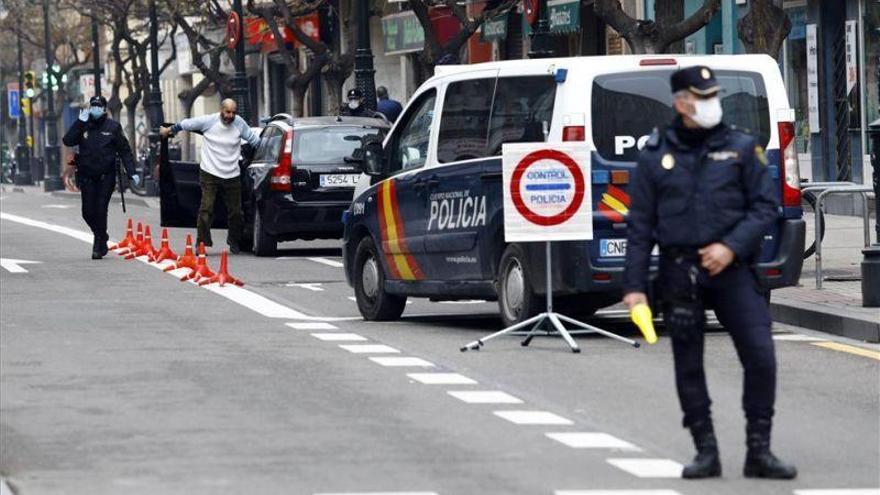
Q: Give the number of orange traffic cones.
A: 7